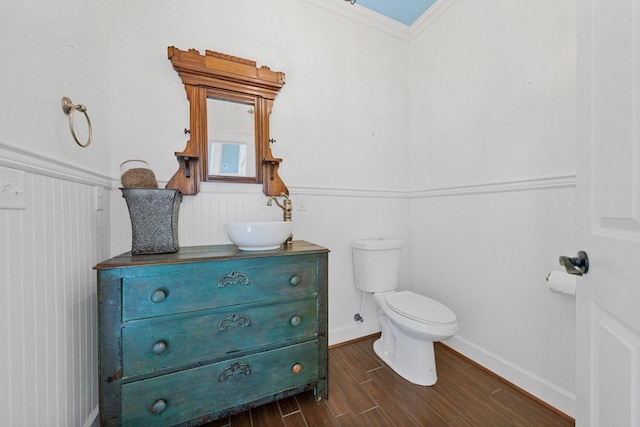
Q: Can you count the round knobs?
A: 6